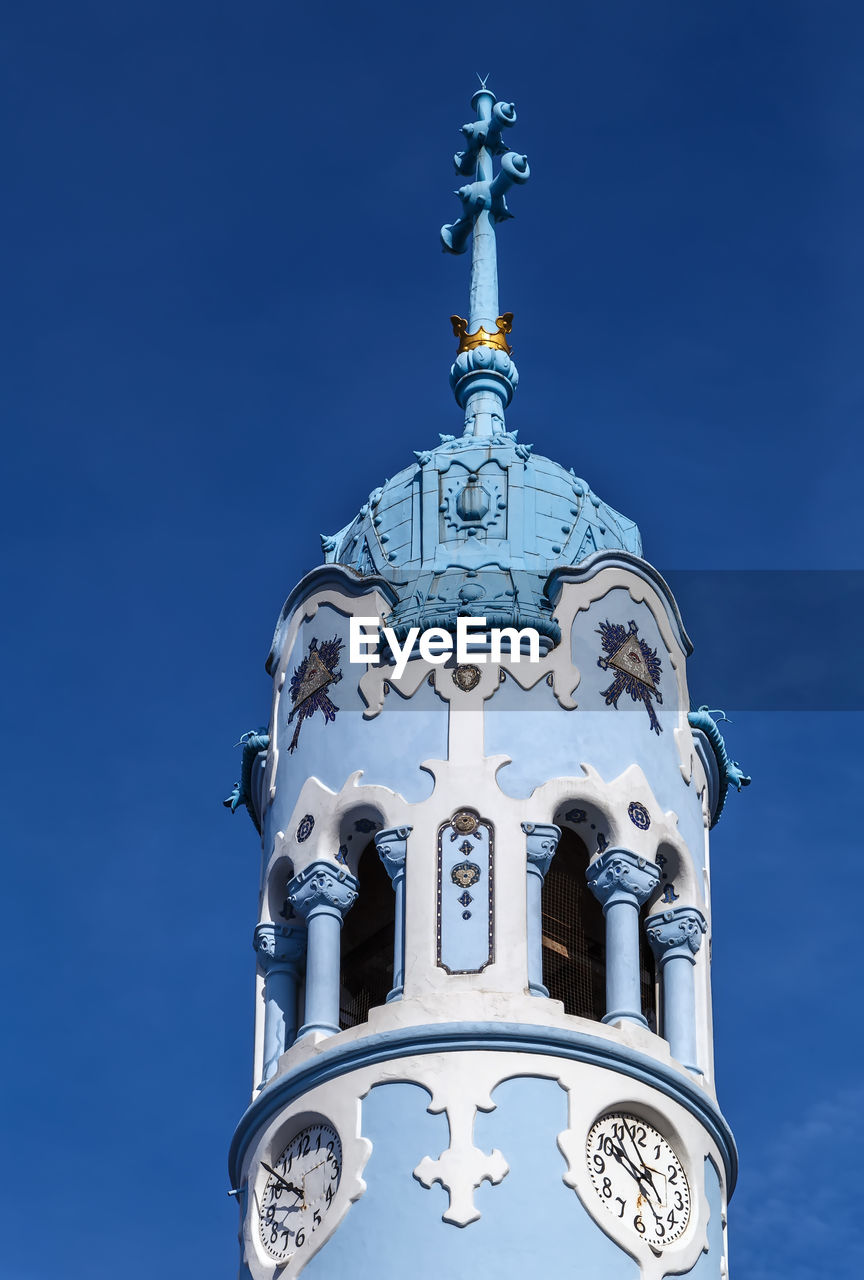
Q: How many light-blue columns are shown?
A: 6